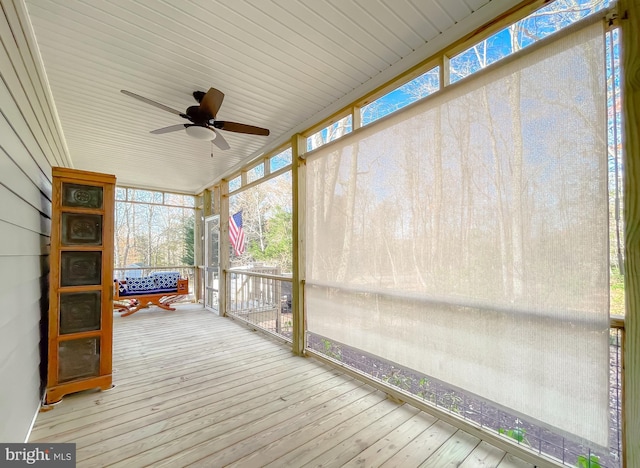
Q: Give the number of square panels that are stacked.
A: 5